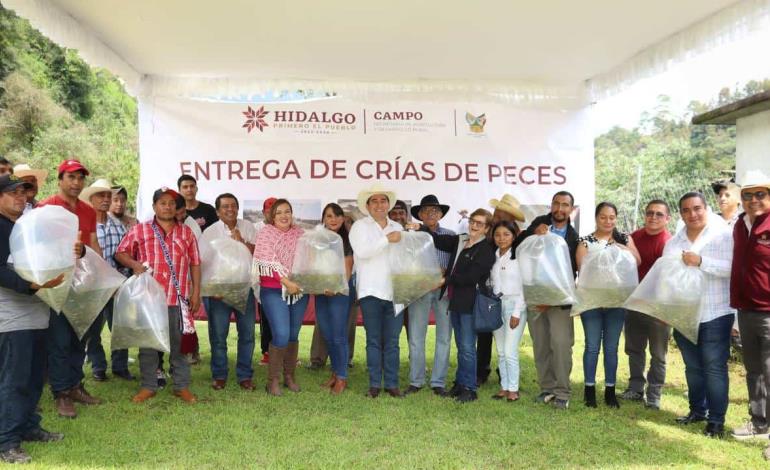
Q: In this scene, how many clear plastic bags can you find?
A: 9